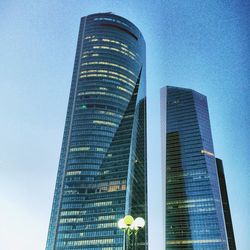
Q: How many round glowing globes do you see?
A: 3